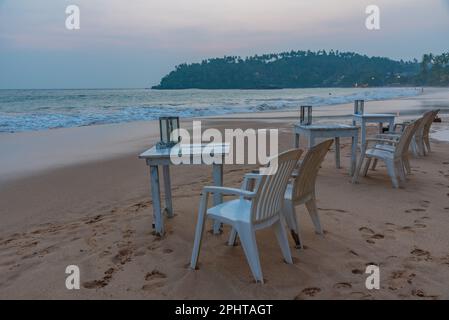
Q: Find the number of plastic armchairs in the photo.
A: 6